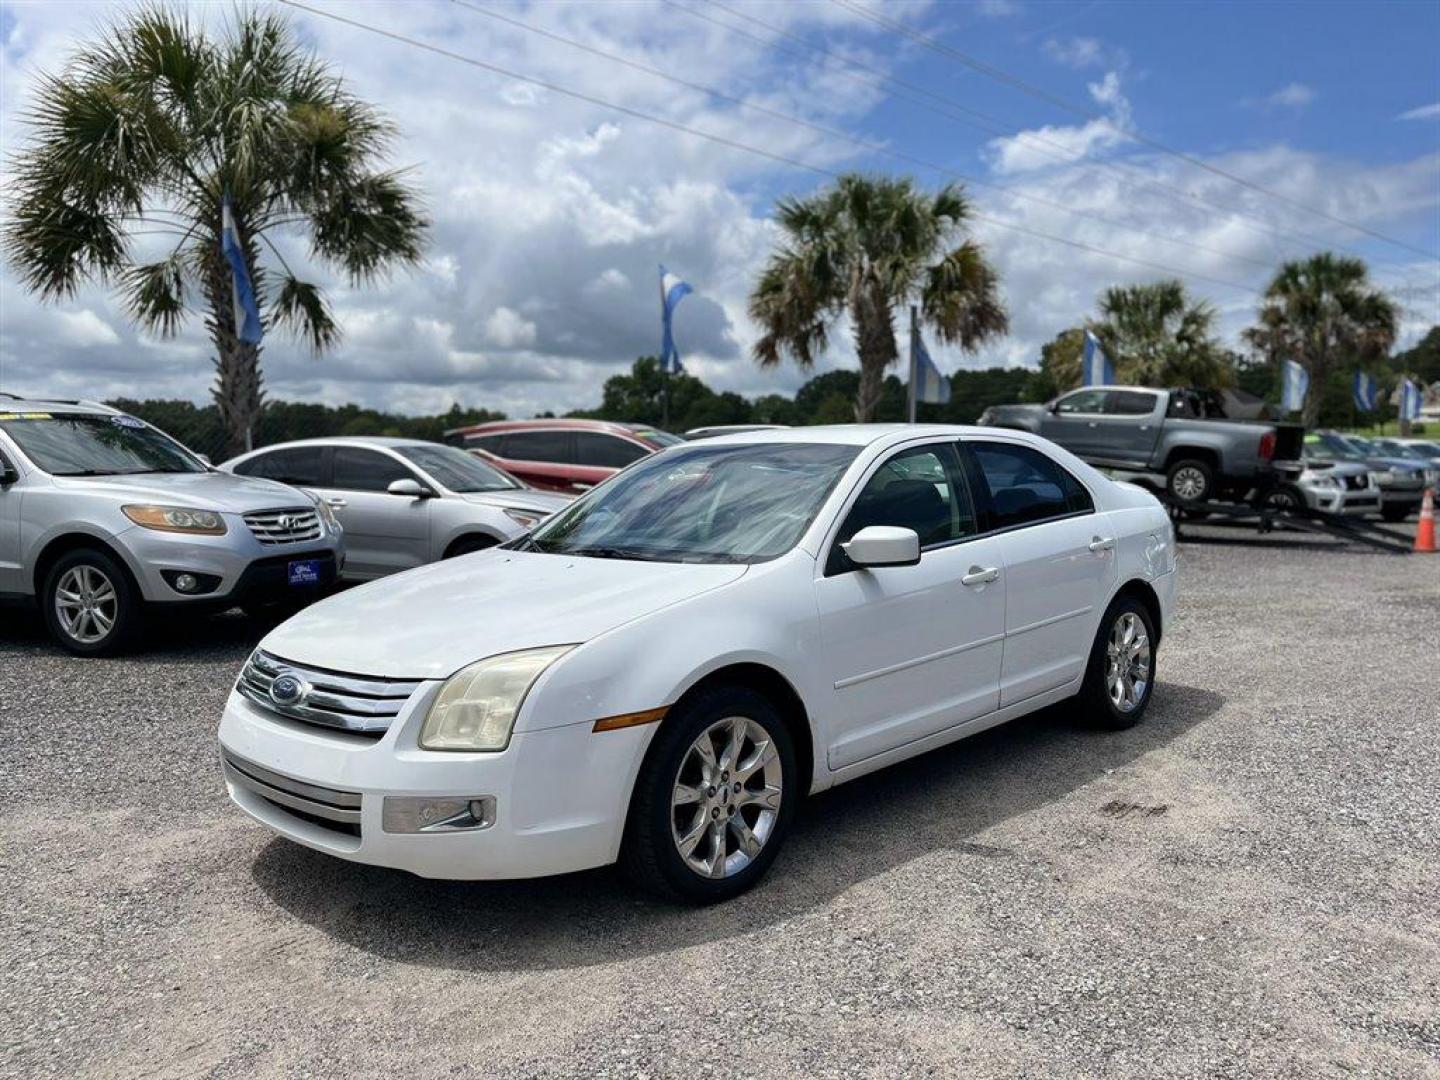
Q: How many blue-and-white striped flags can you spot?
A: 7